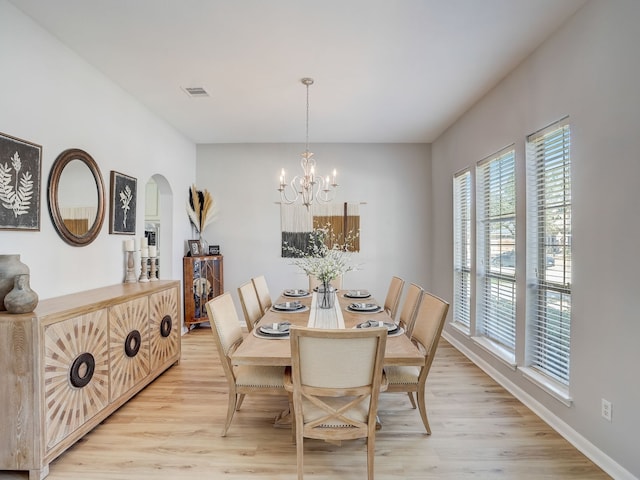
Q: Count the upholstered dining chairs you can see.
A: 8